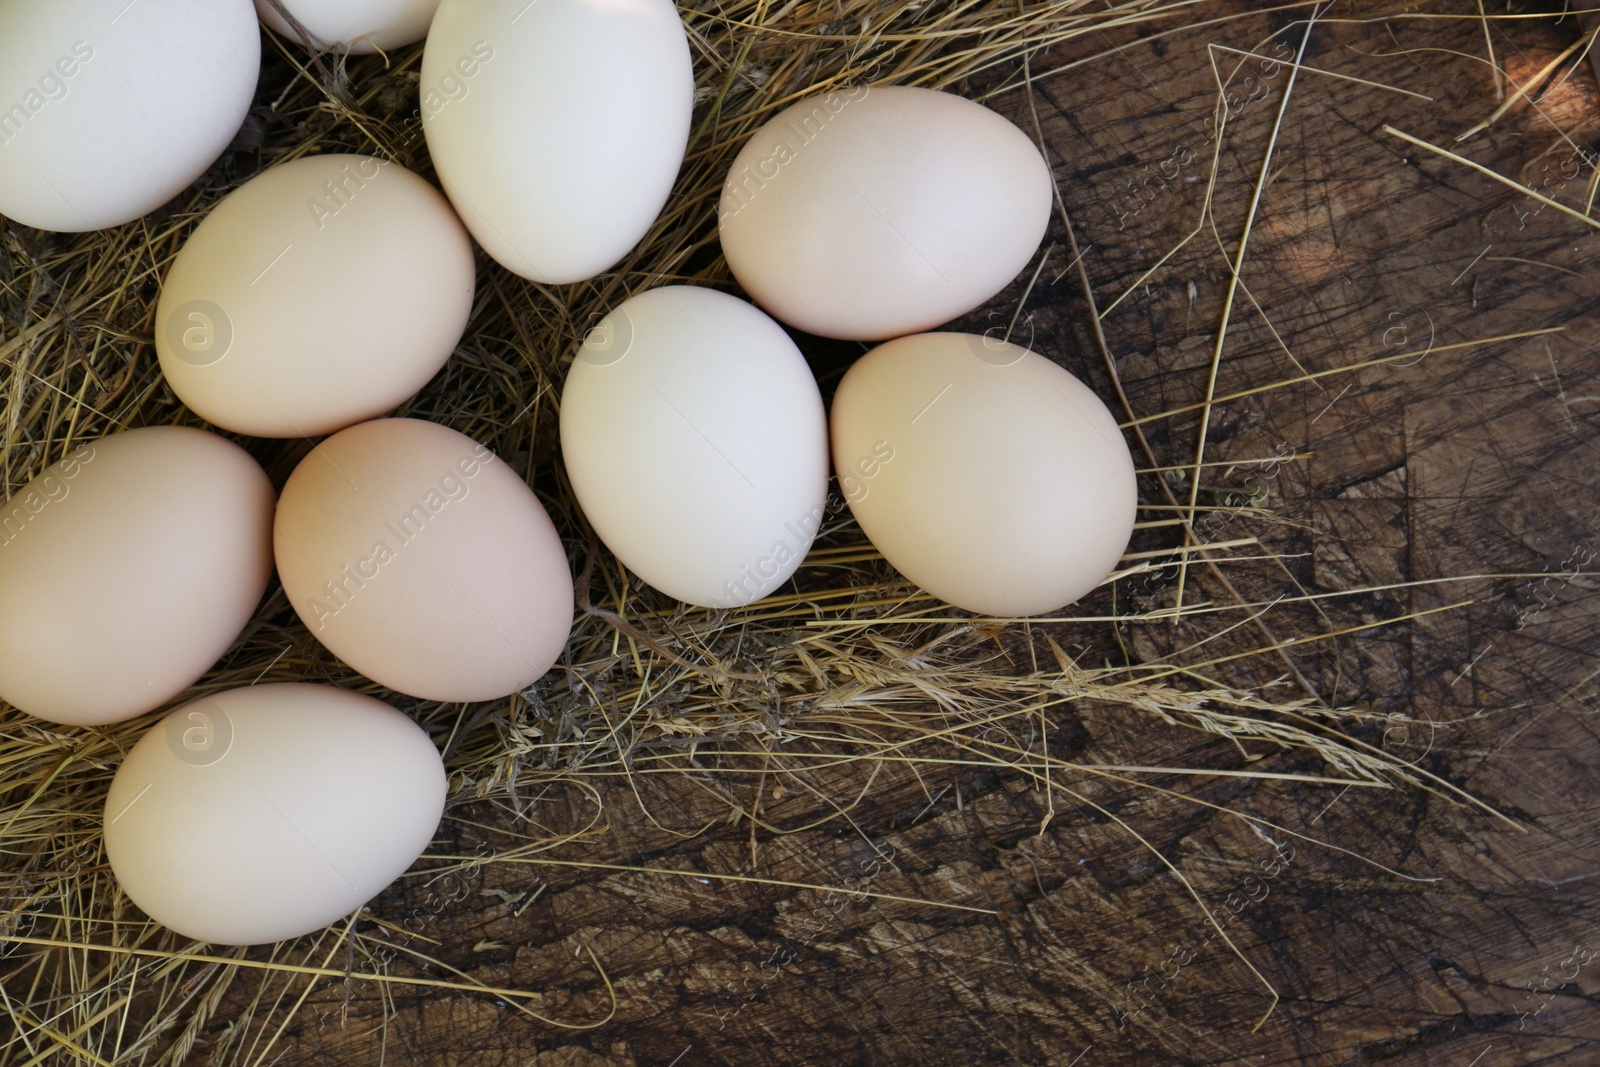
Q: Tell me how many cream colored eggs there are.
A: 6